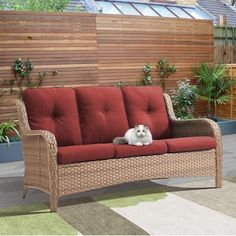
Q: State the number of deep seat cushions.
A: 3